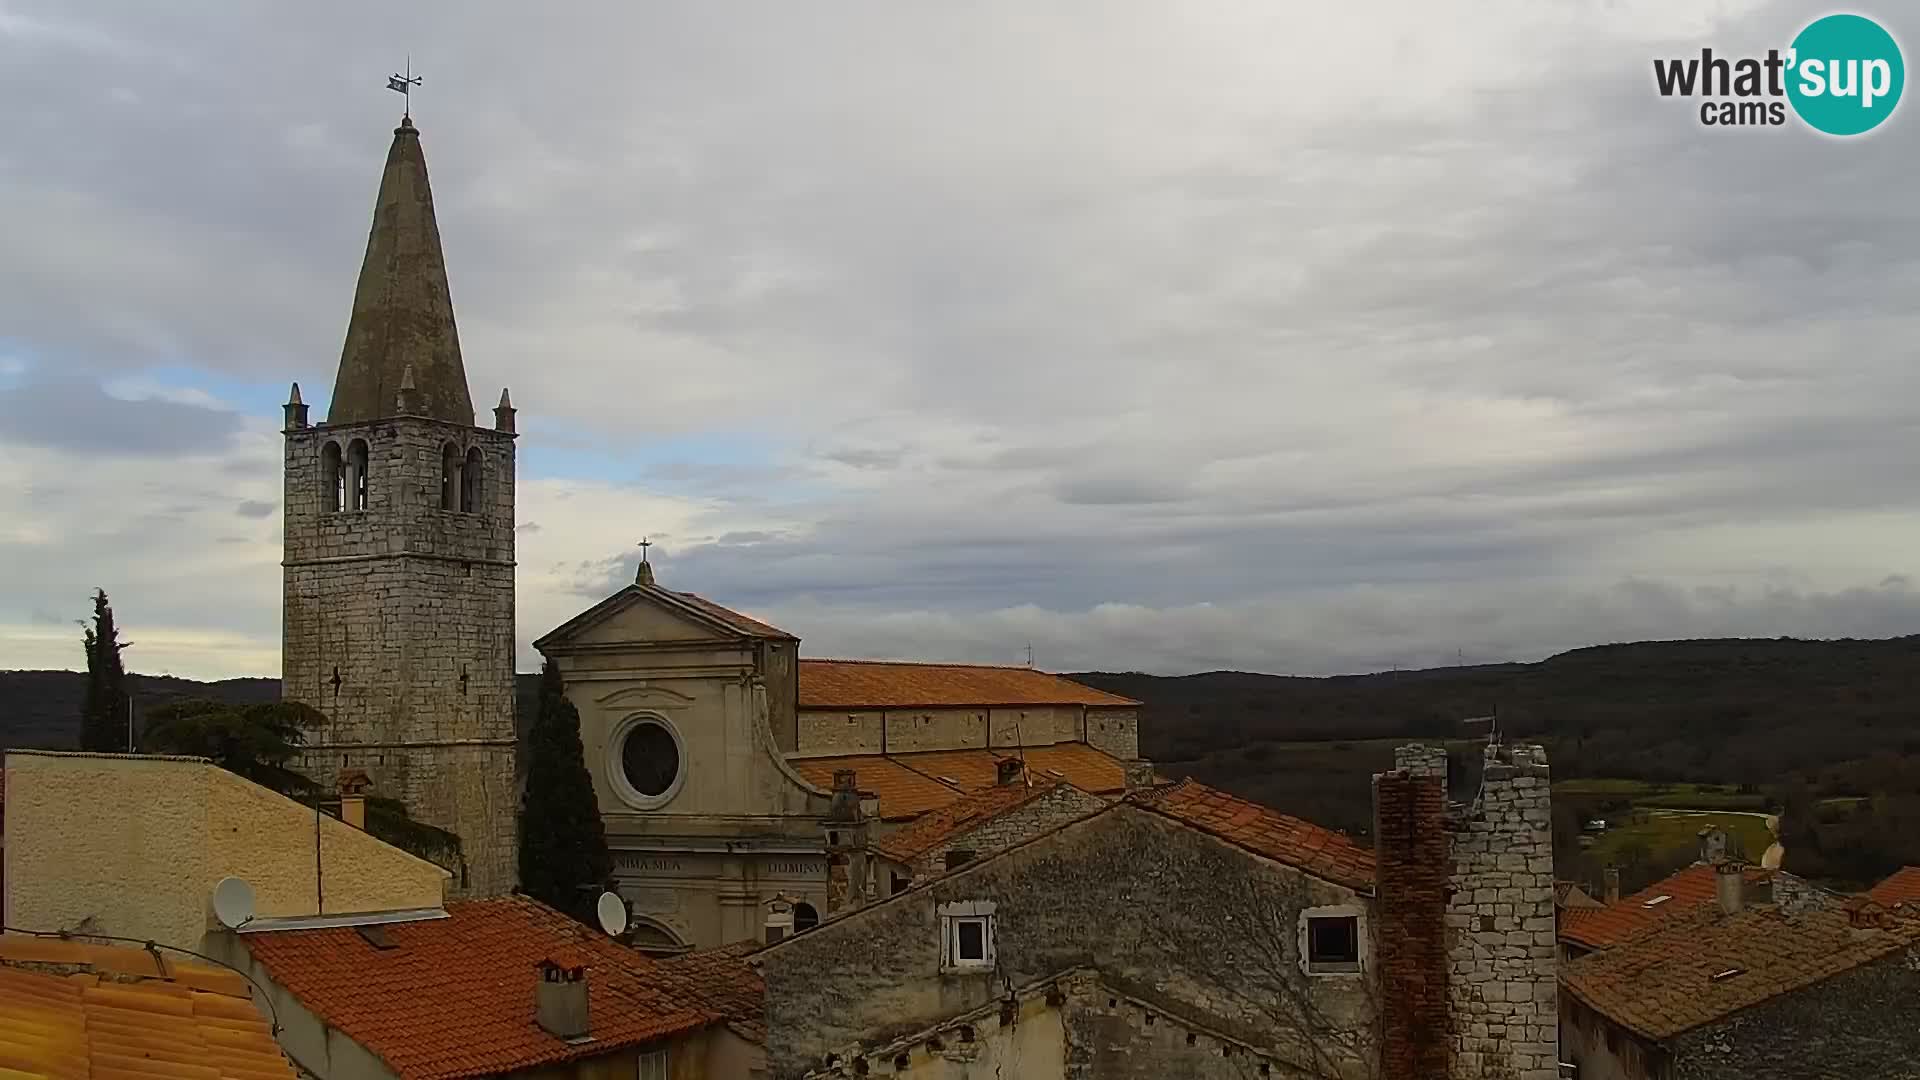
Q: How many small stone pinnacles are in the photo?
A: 3